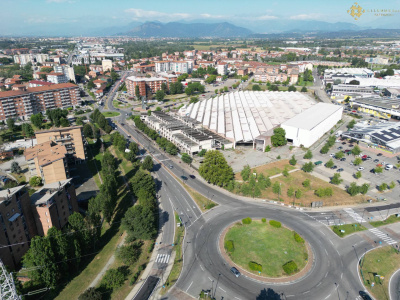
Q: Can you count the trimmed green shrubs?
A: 7